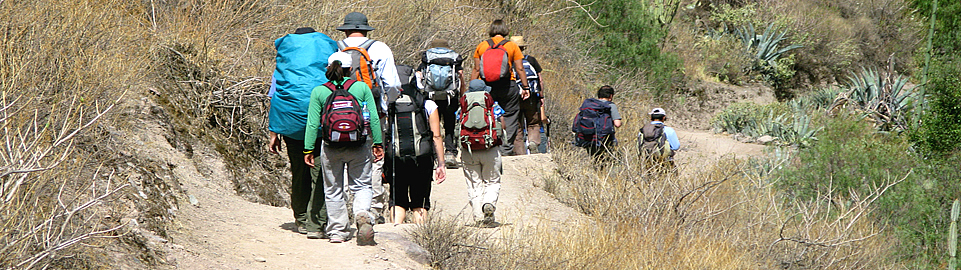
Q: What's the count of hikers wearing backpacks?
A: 10